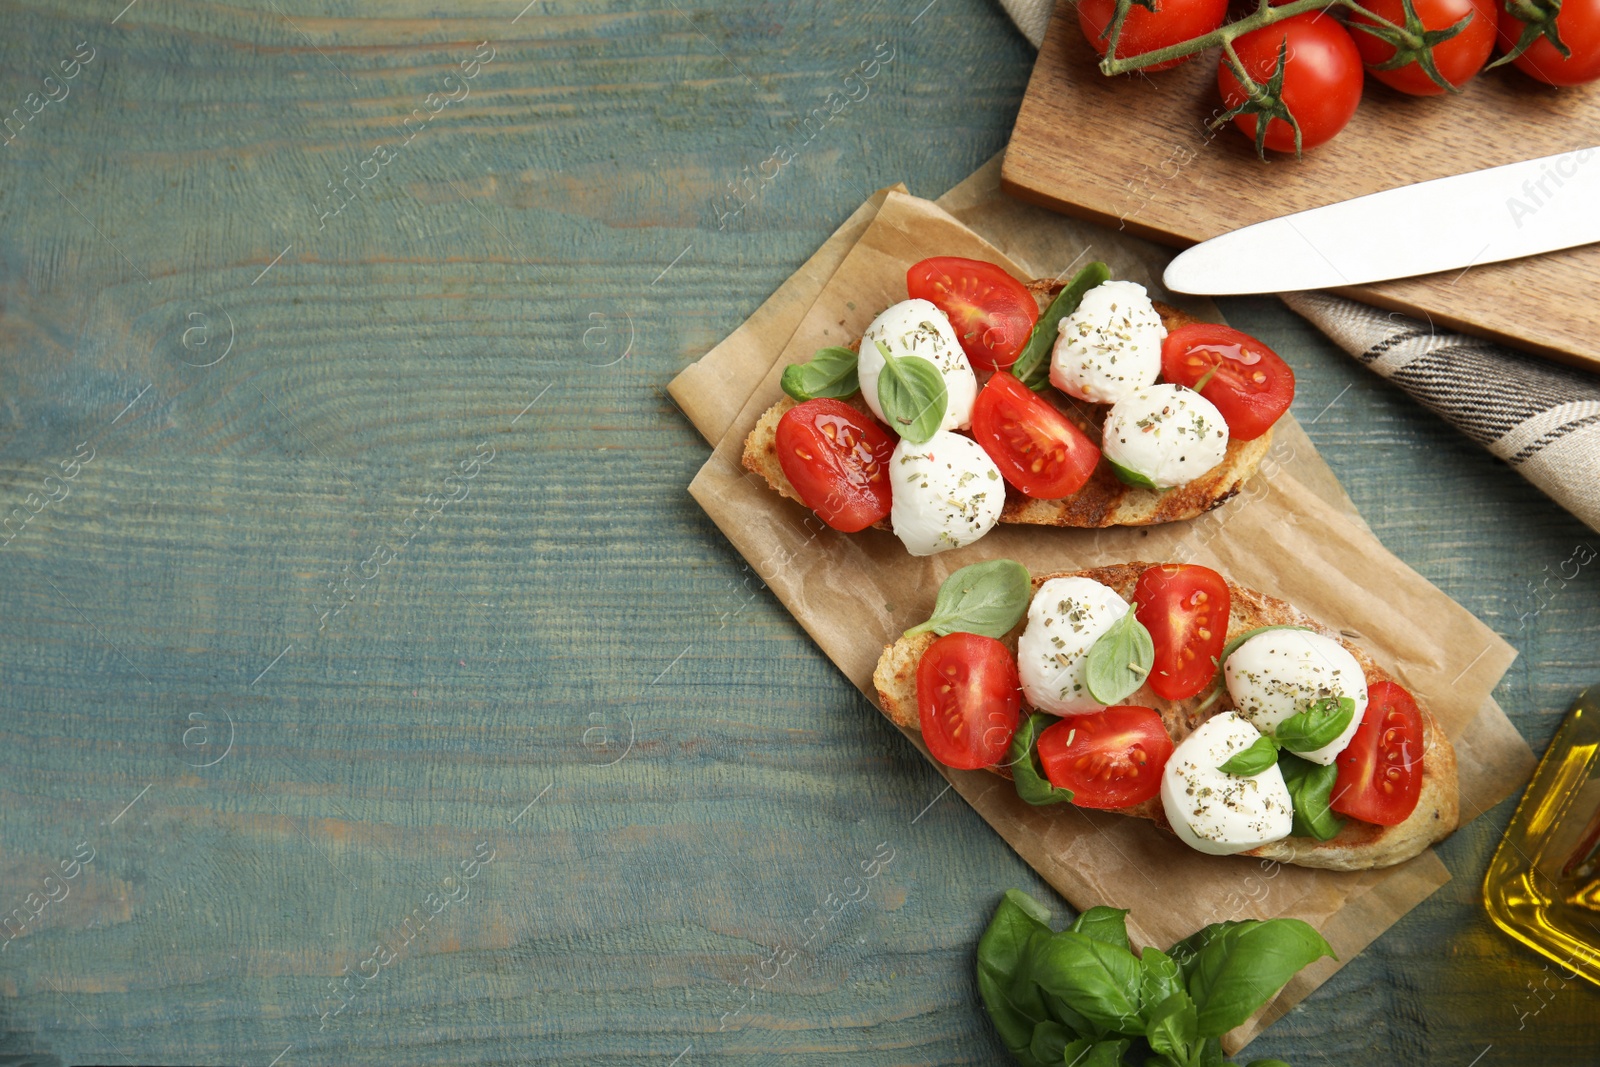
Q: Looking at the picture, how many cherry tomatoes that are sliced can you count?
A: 8